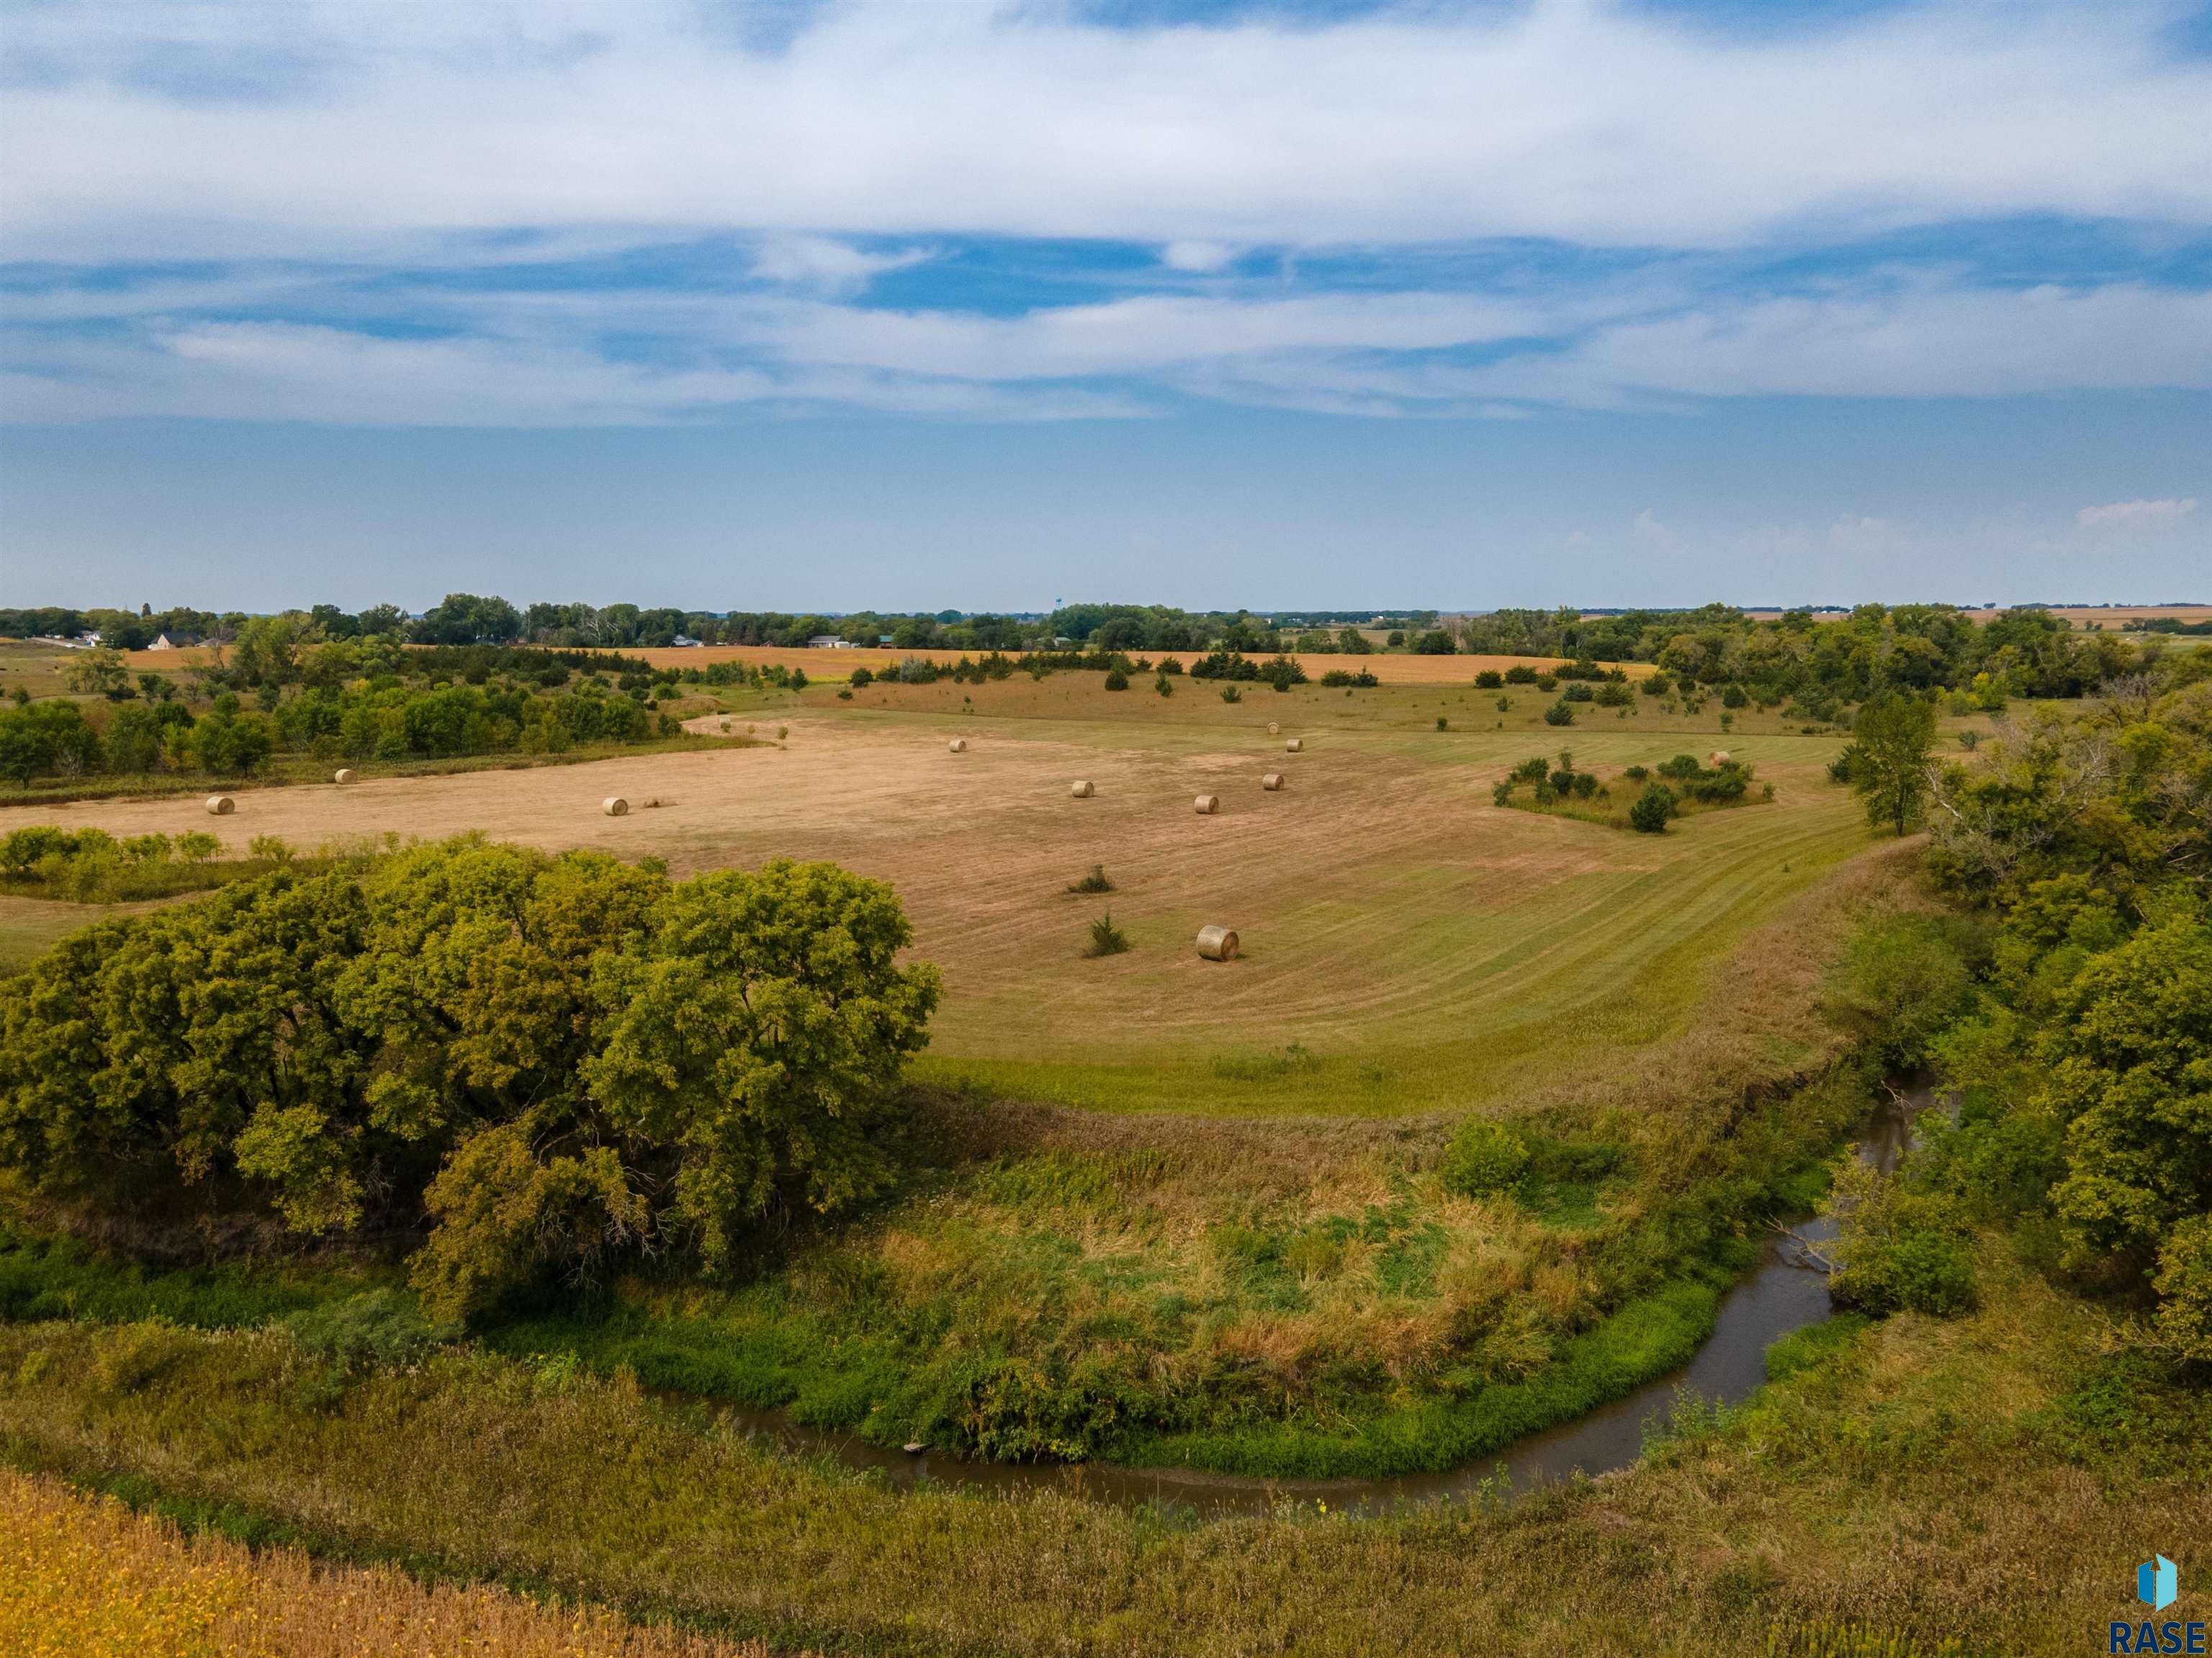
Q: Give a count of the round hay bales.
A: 12